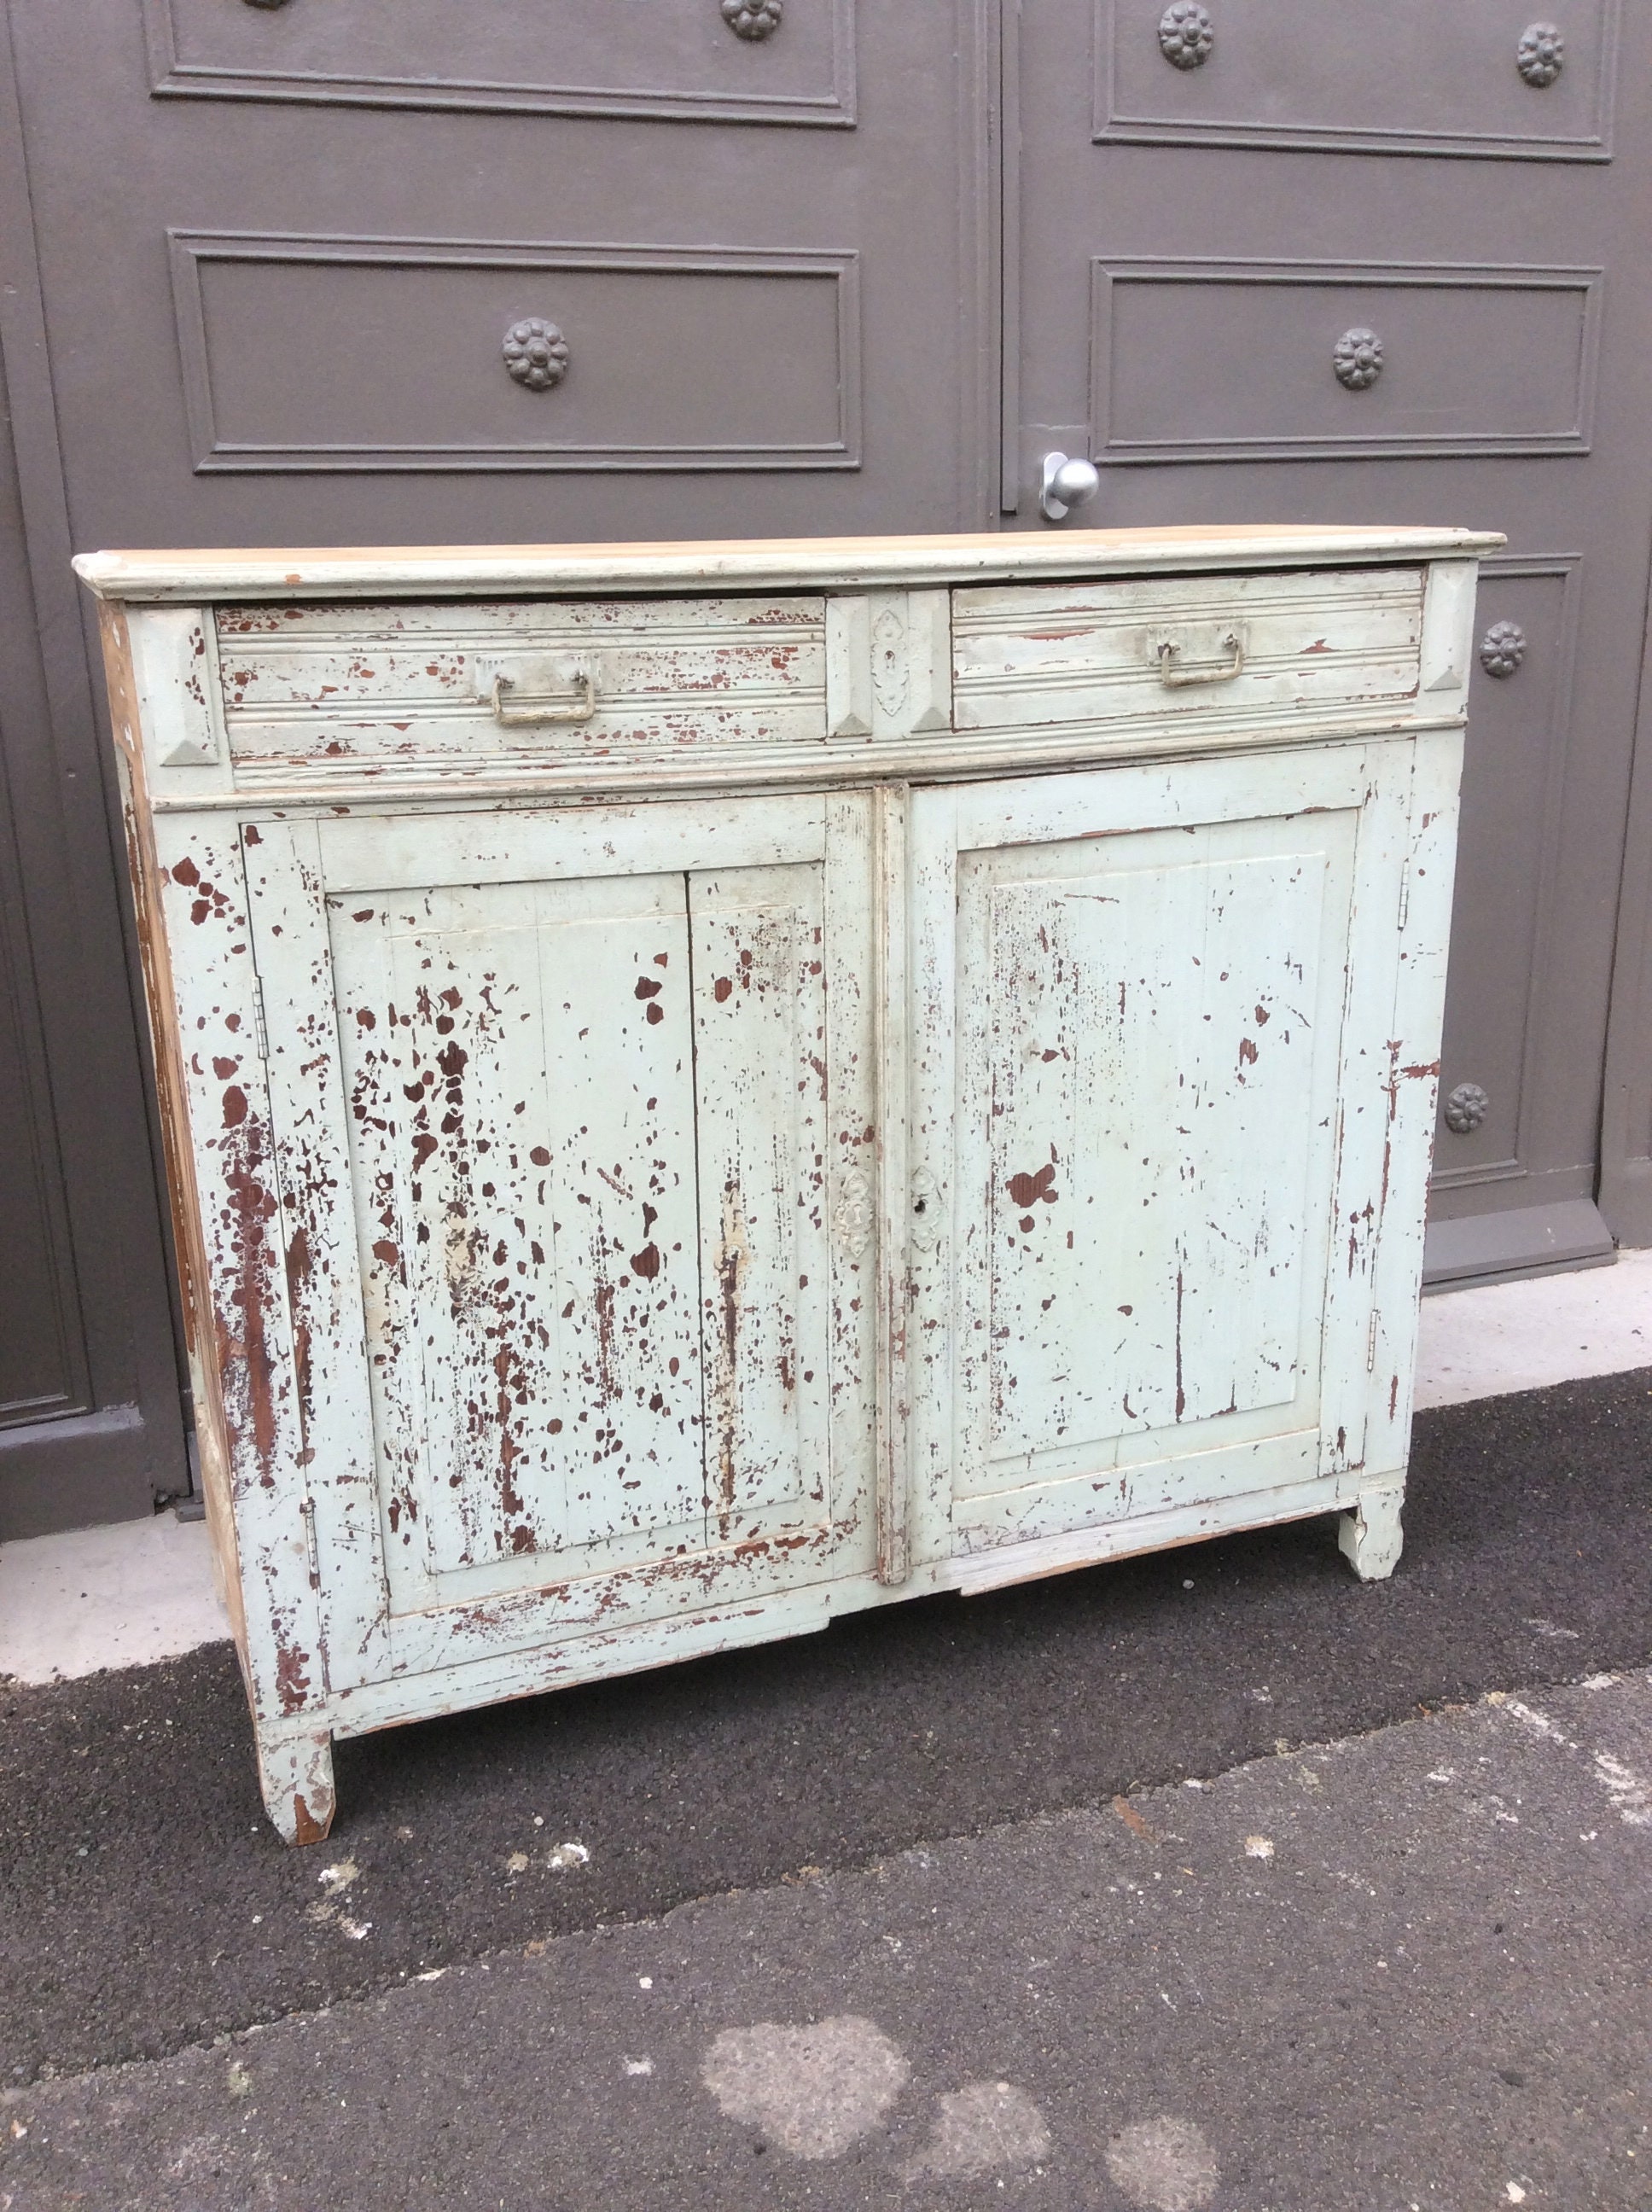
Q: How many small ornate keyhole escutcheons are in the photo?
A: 3